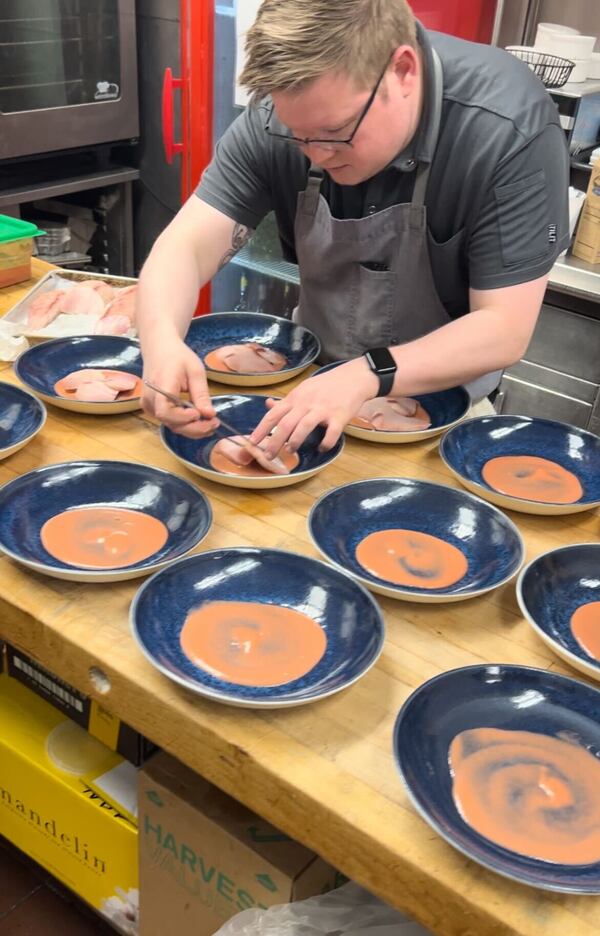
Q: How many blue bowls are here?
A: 11